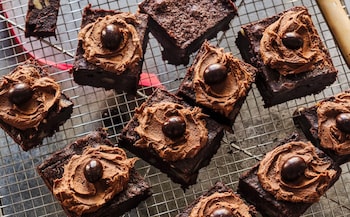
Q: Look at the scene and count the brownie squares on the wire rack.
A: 11